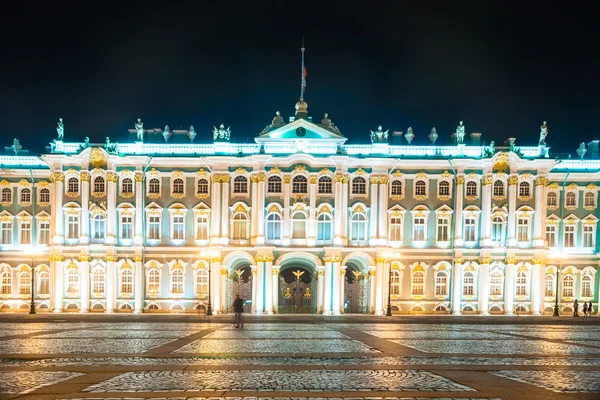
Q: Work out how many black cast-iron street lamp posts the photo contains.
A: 4